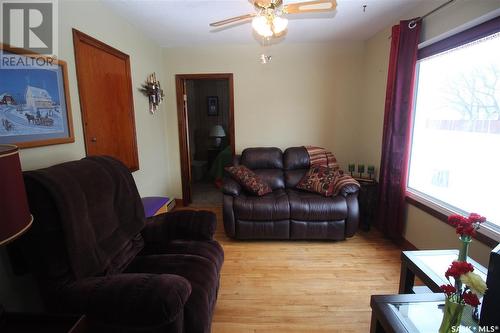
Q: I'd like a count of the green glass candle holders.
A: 3